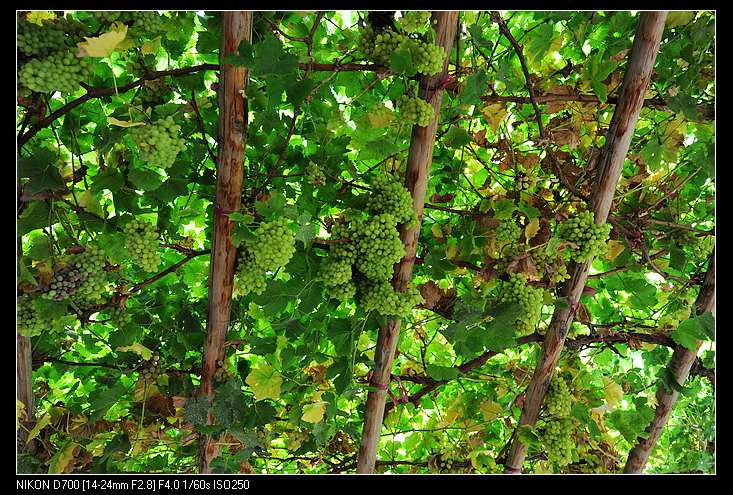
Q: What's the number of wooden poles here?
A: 5